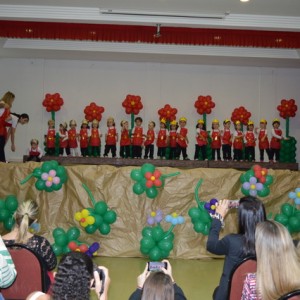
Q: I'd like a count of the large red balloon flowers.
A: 7